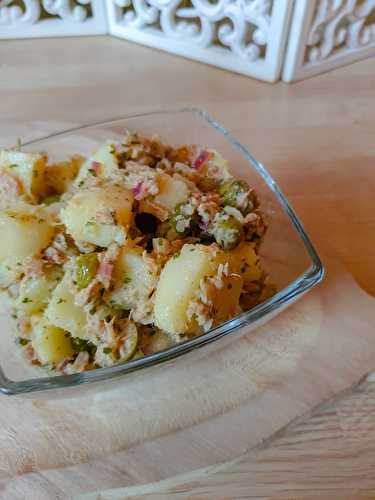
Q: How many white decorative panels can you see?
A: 3